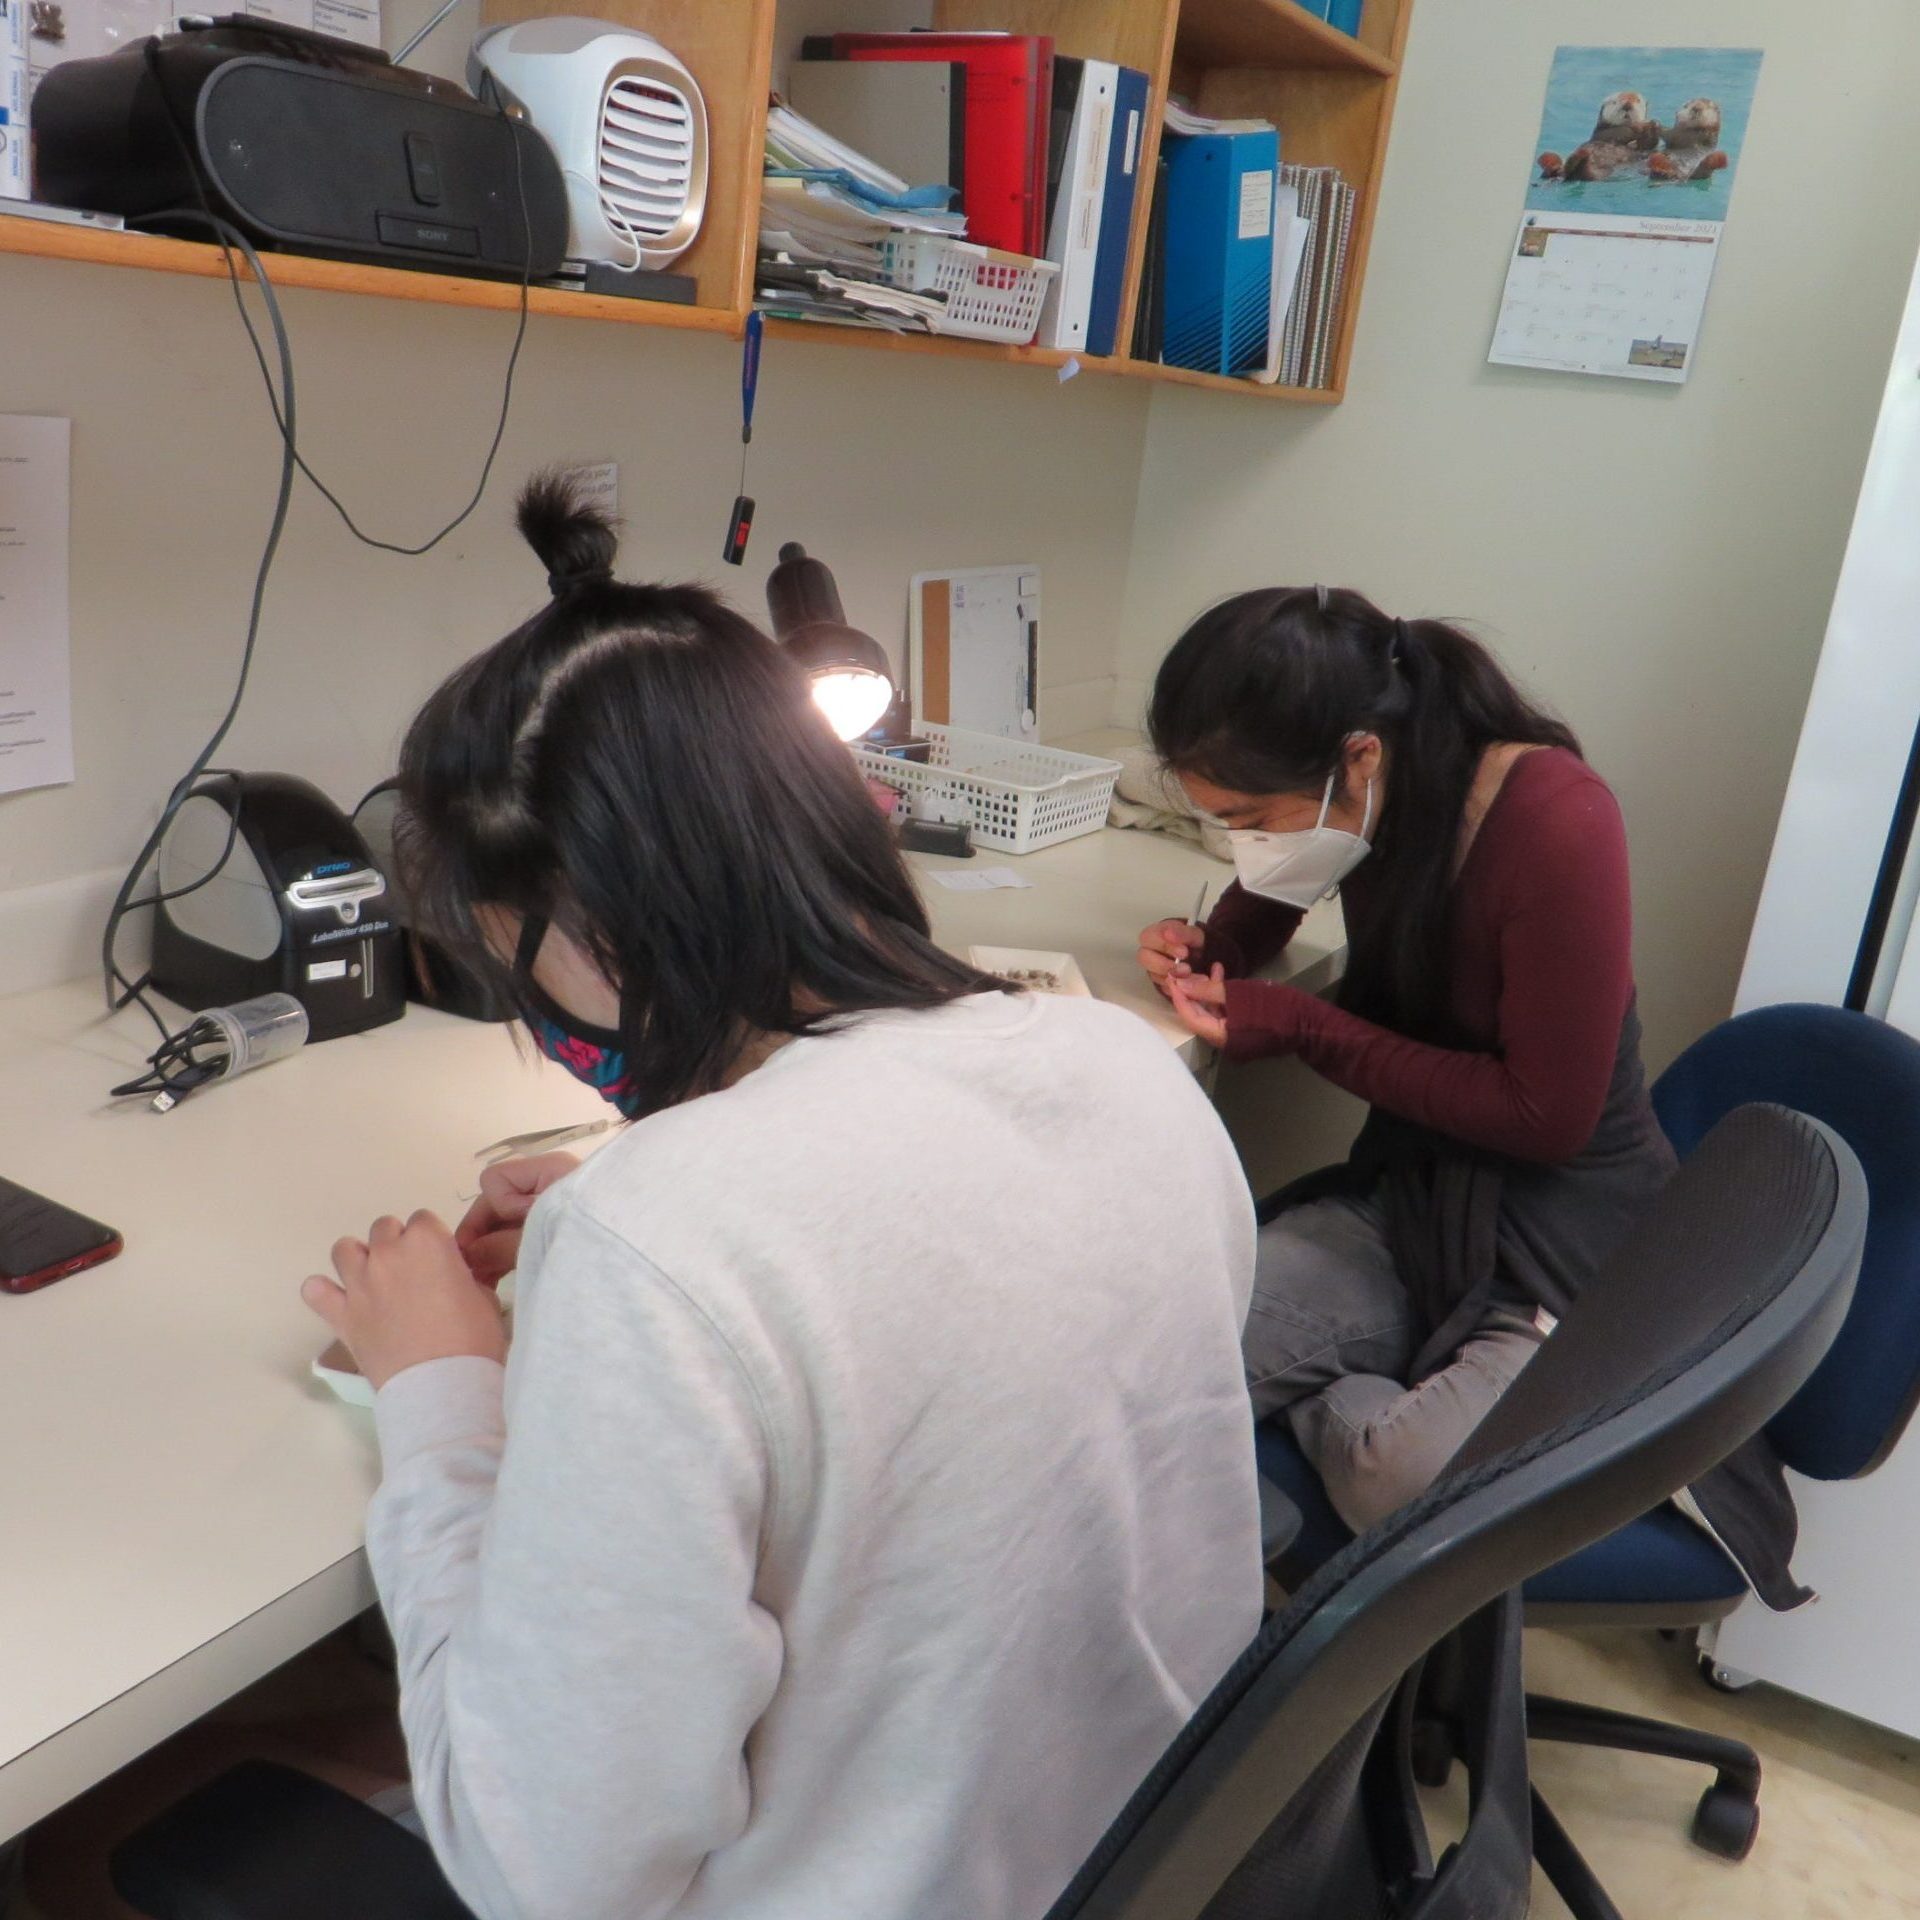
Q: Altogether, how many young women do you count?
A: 2